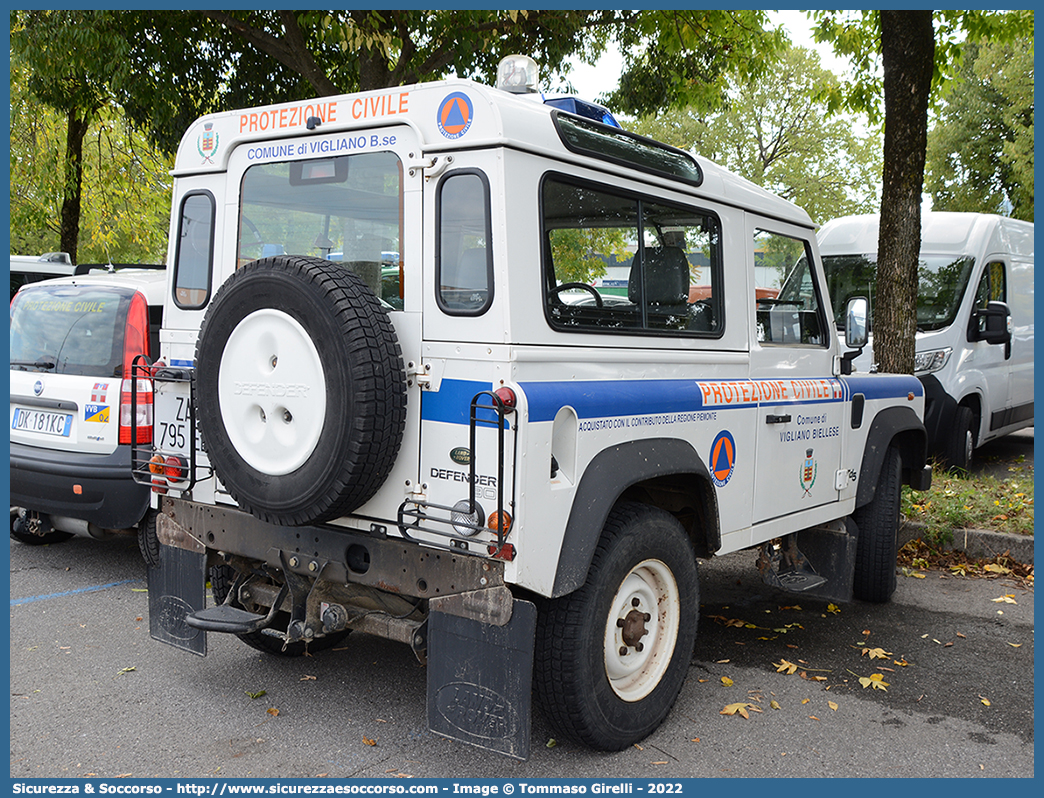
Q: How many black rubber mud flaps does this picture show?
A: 3